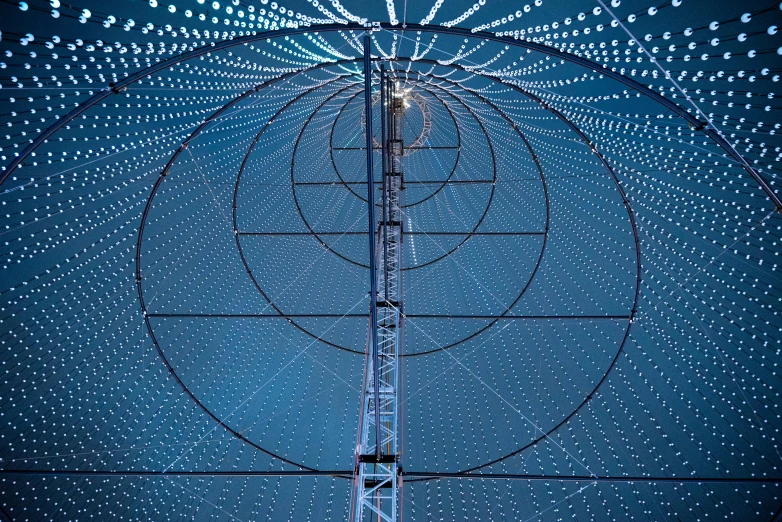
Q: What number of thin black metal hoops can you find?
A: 5